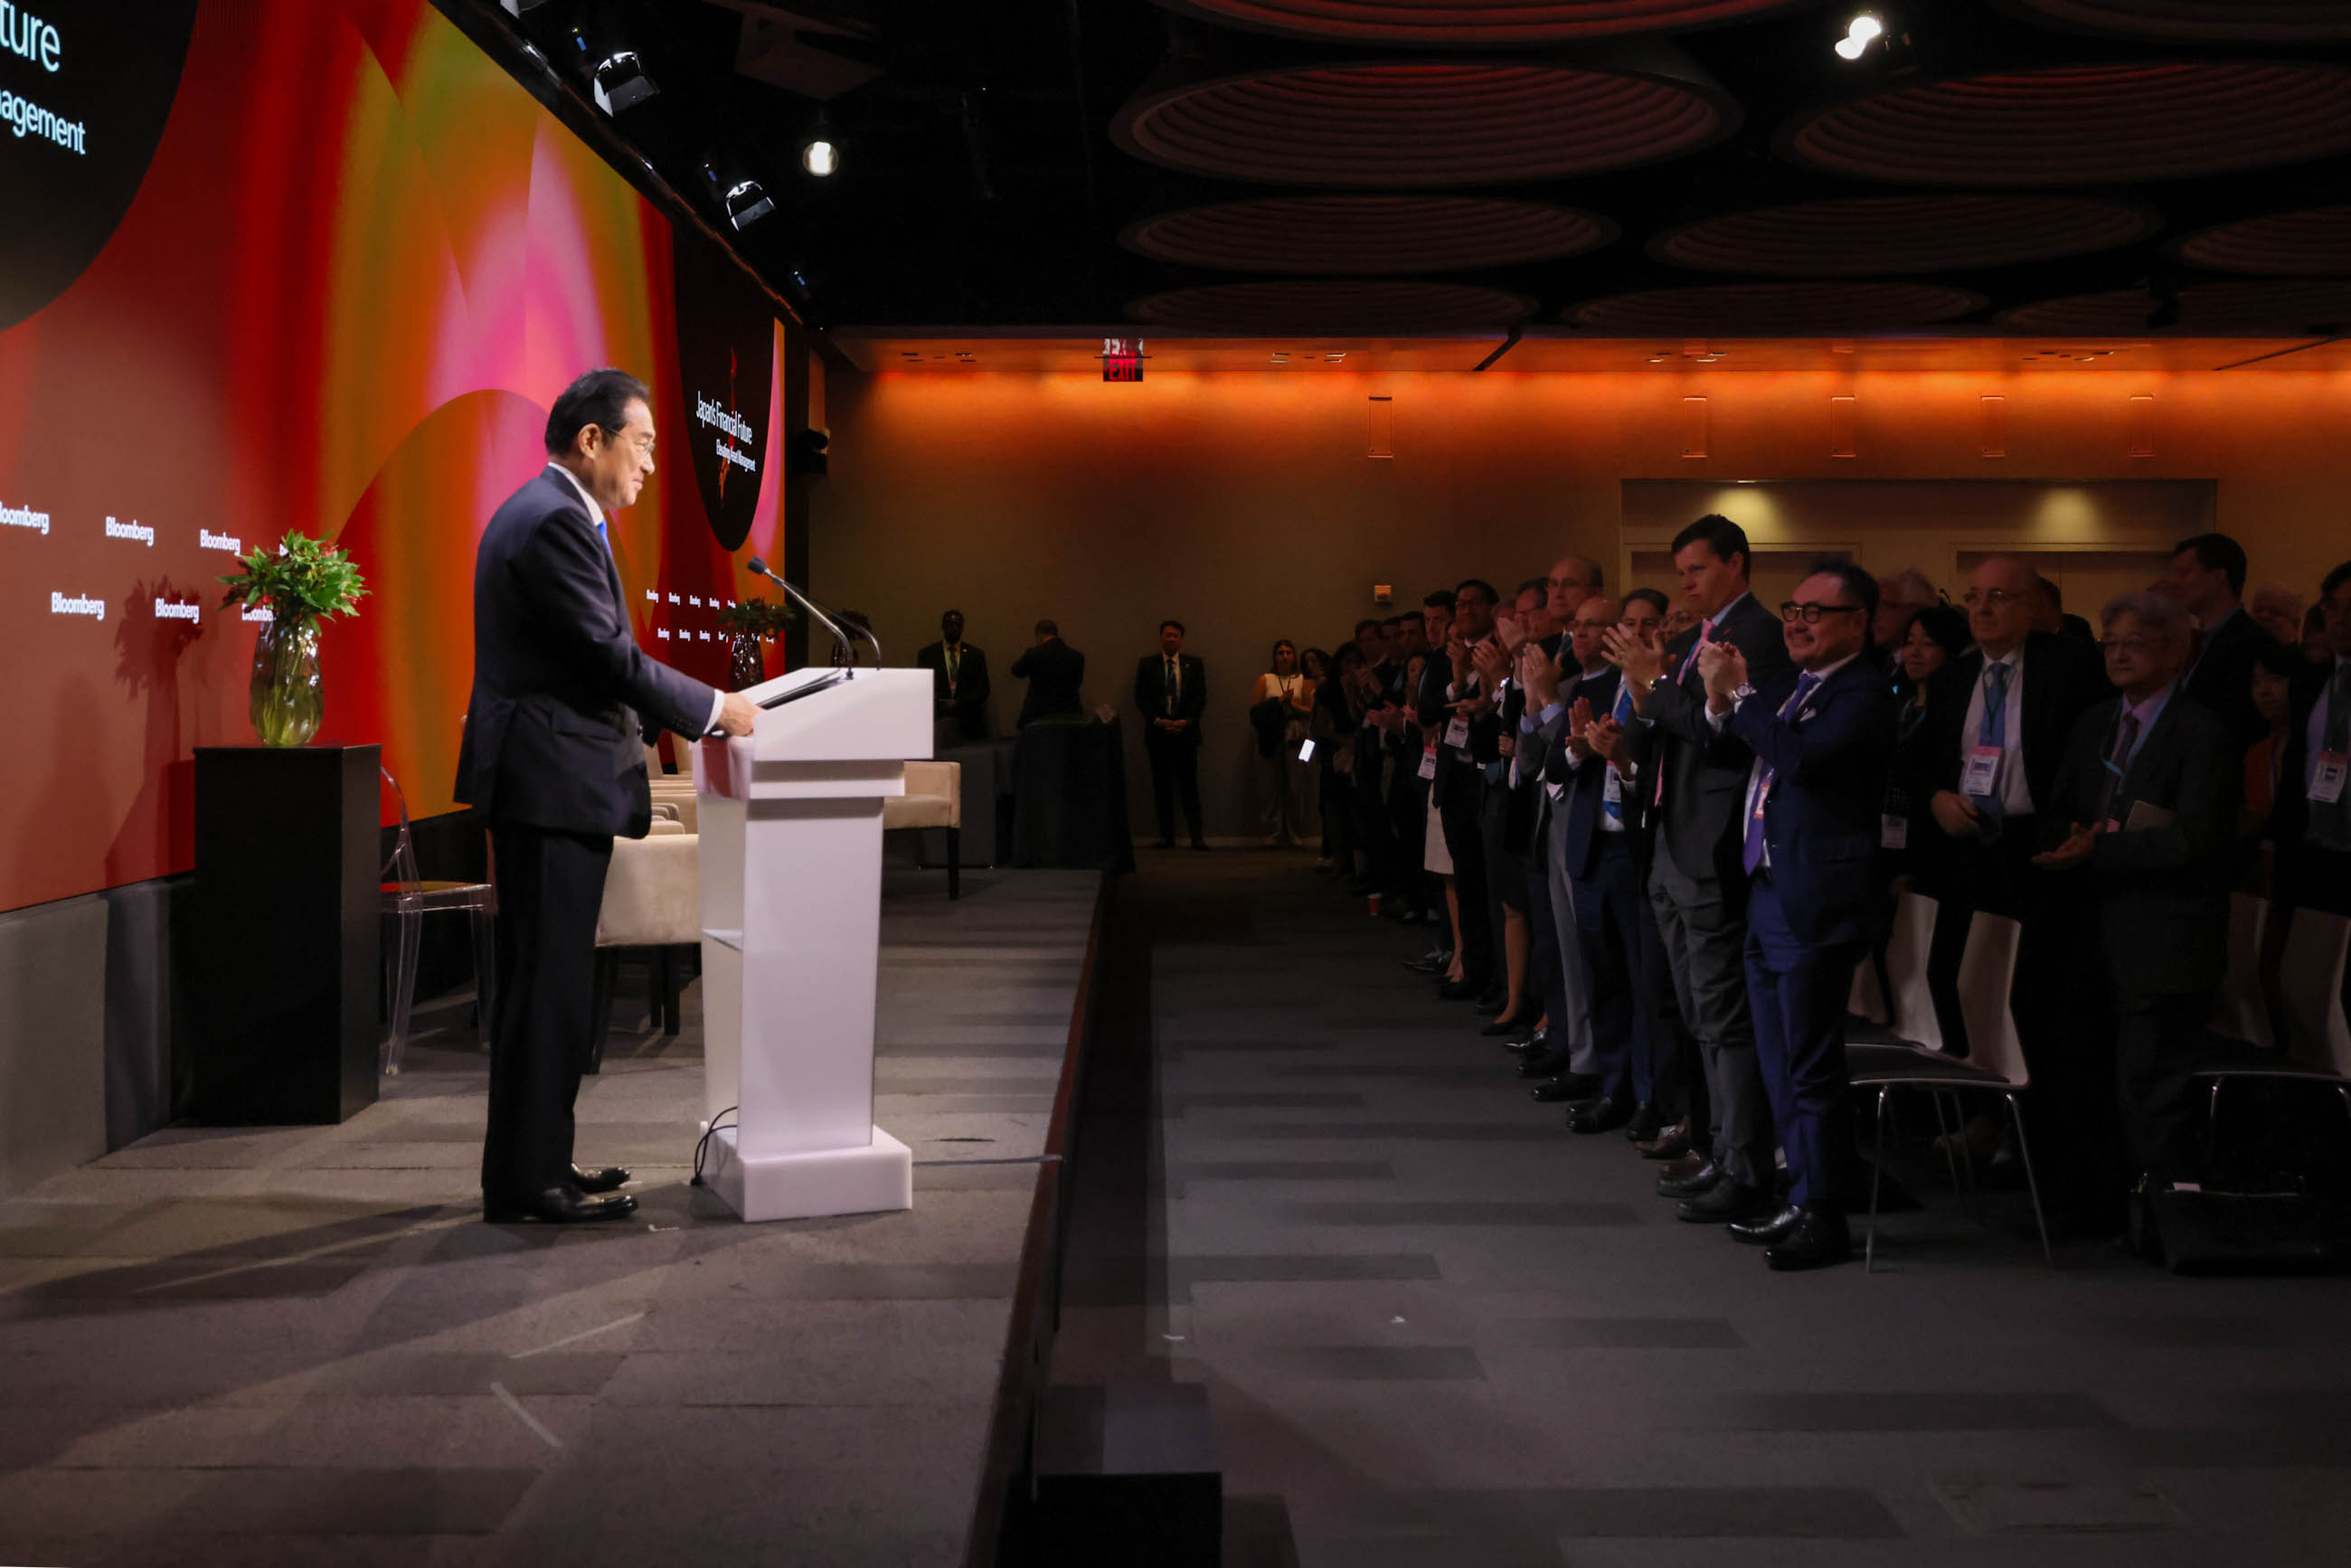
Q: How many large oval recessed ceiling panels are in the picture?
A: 10